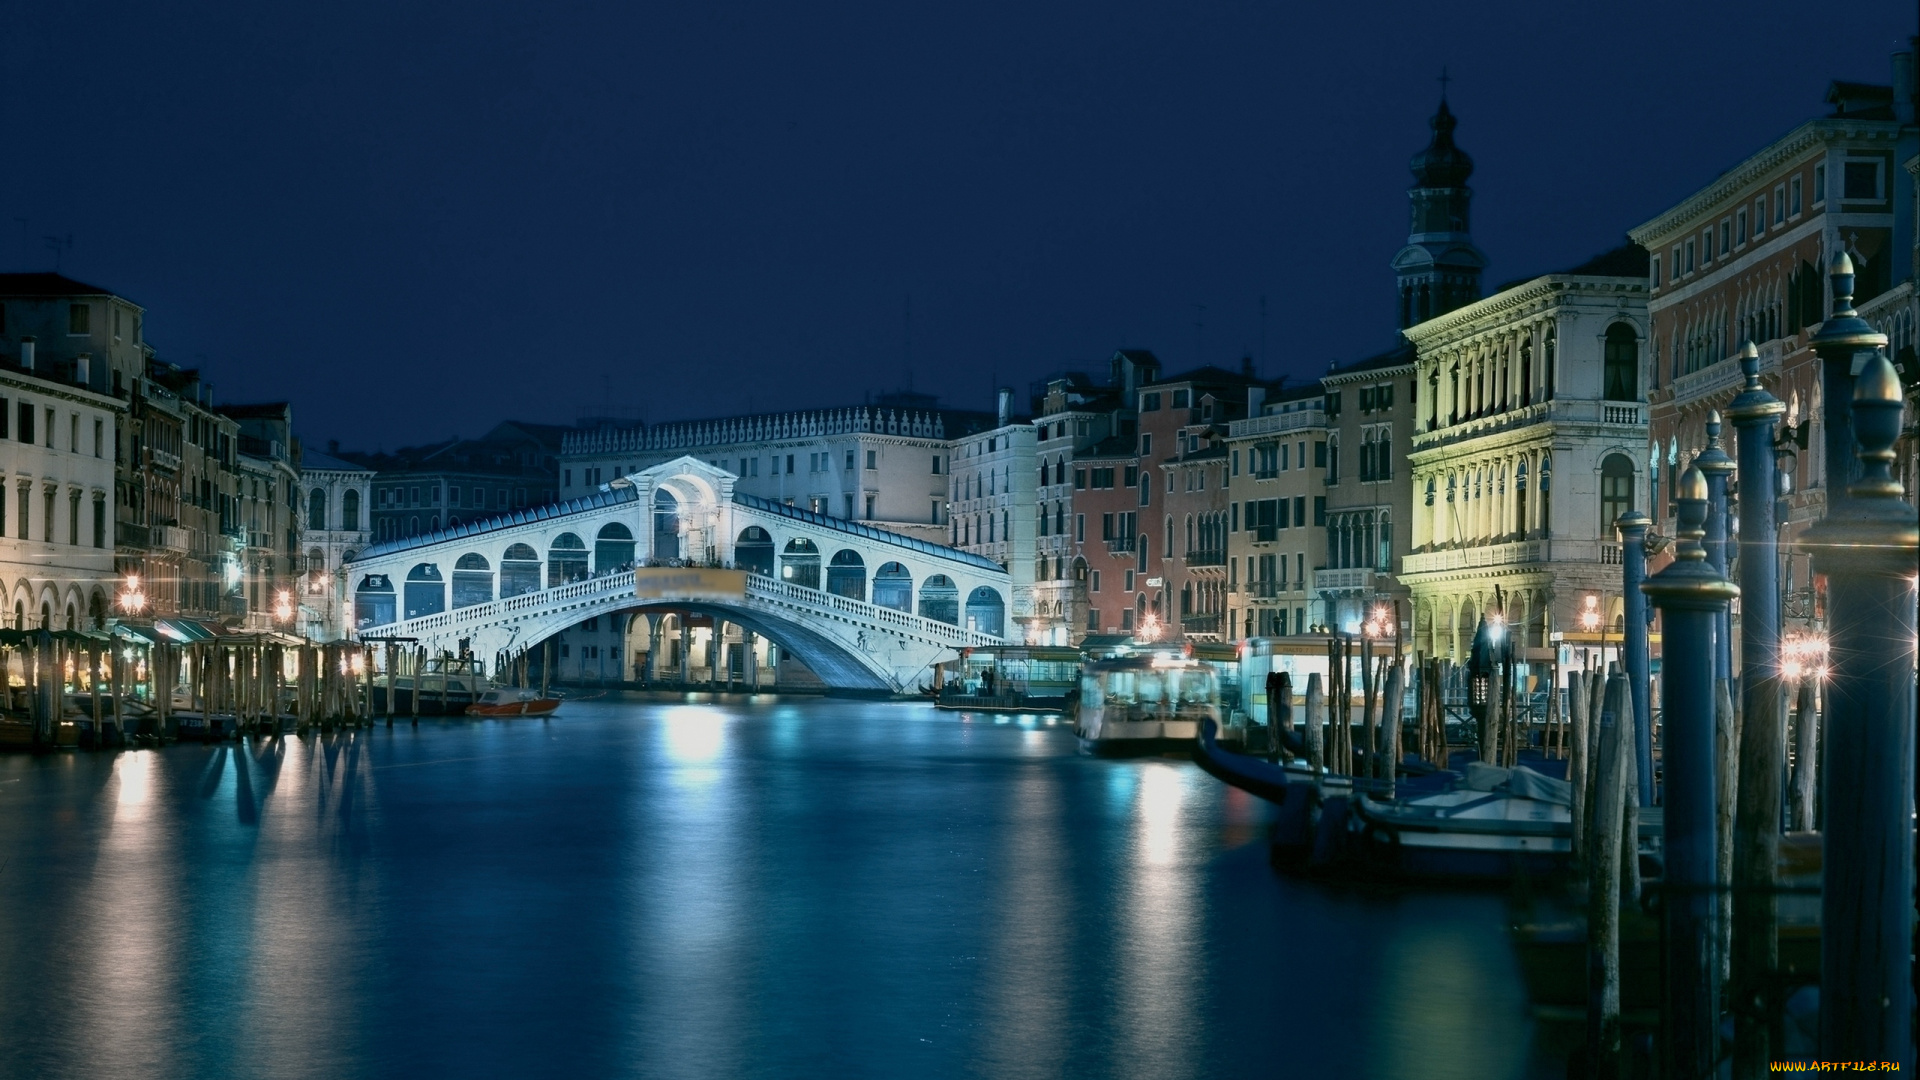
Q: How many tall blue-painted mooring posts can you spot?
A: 6